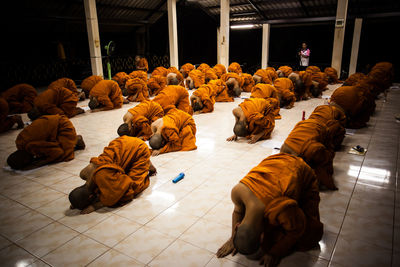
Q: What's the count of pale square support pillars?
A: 6